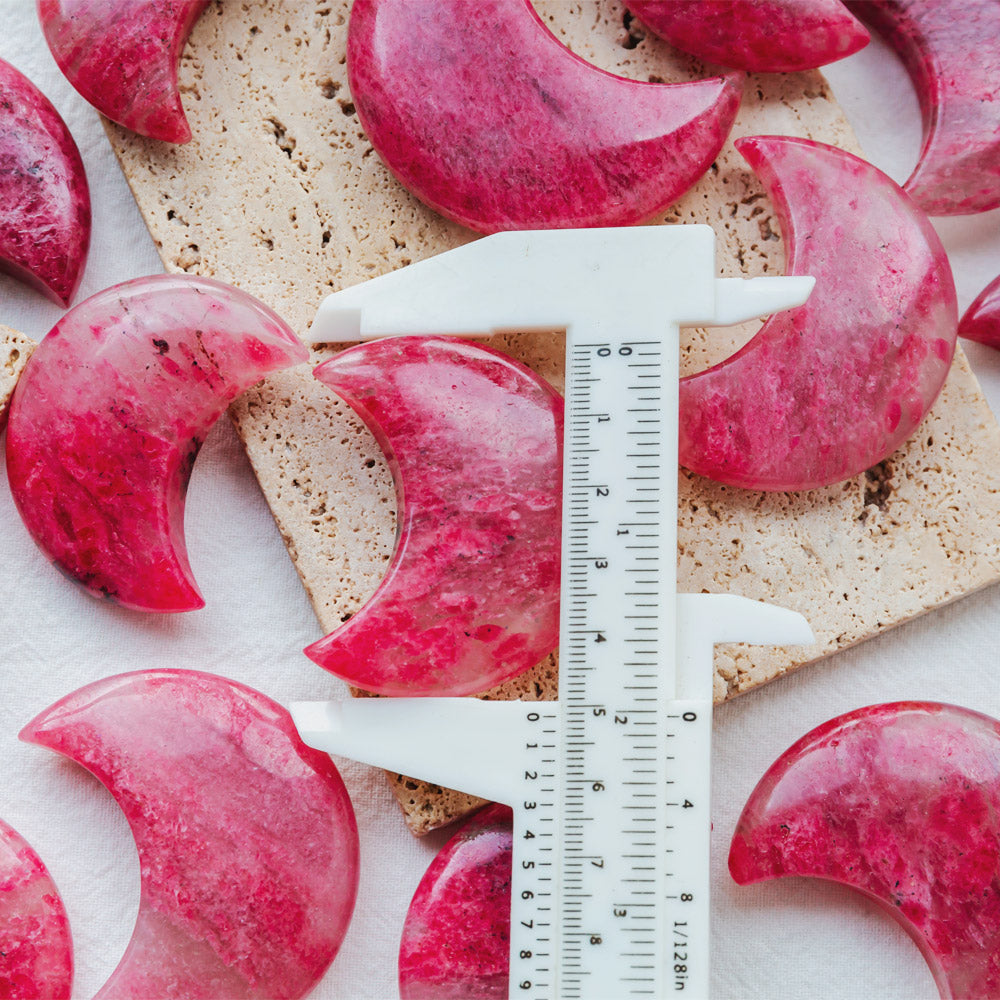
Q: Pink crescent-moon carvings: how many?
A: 13